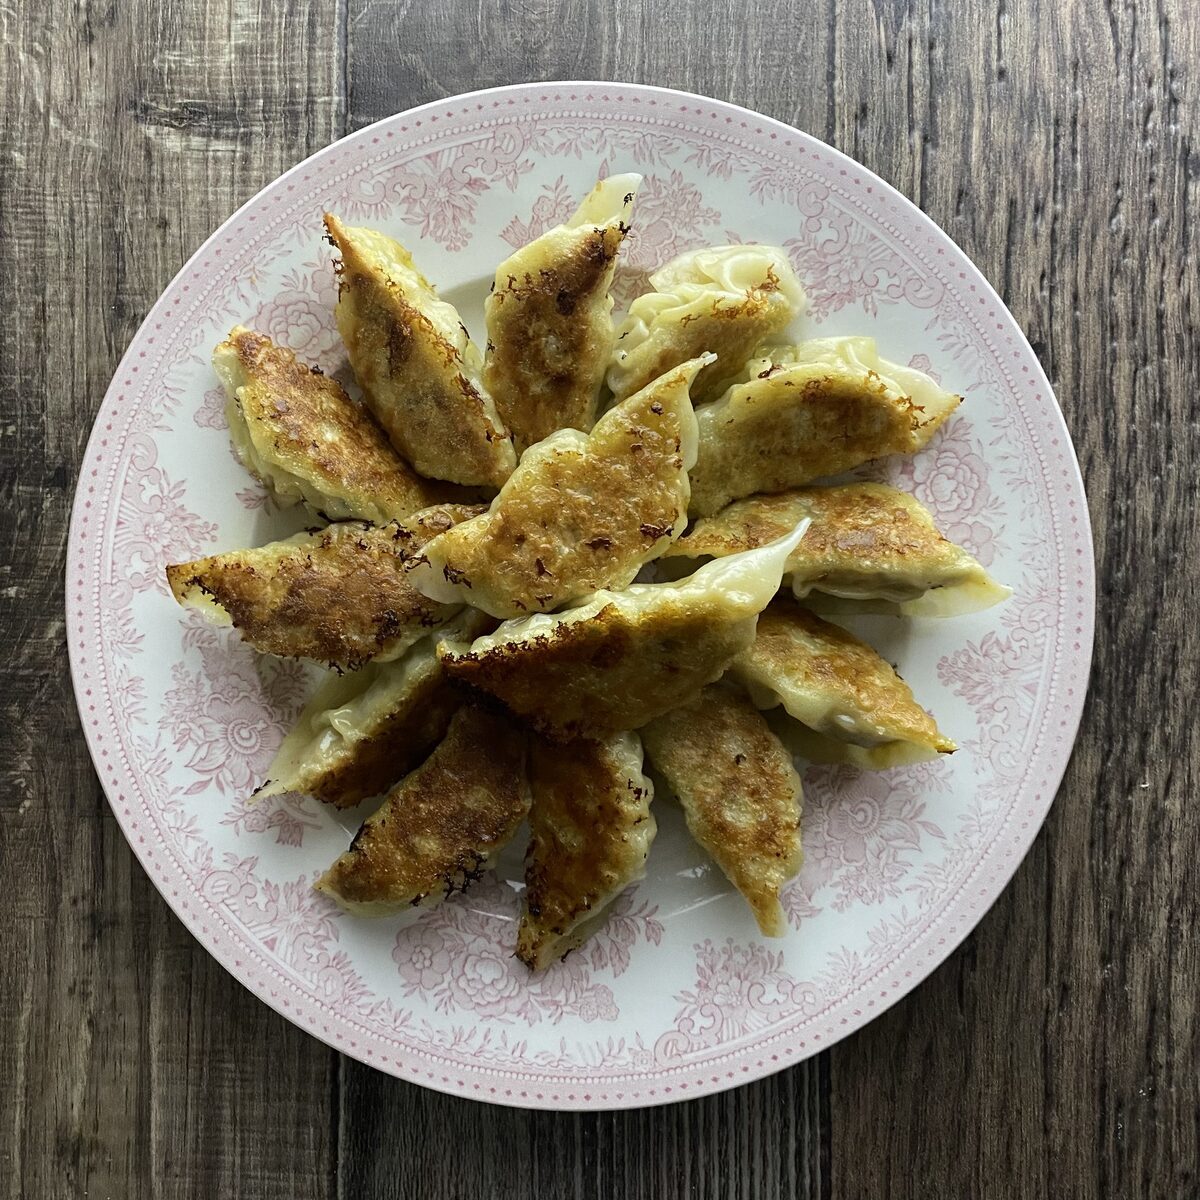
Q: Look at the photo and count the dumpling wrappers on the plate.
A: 14